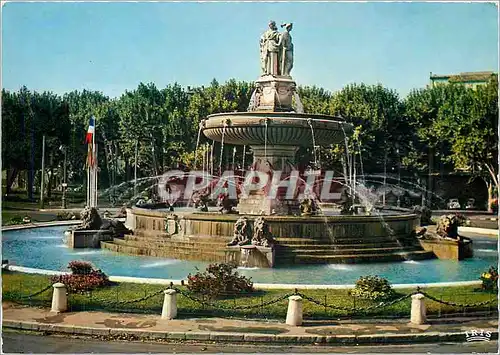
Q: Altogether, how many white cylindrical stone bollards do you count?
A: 4